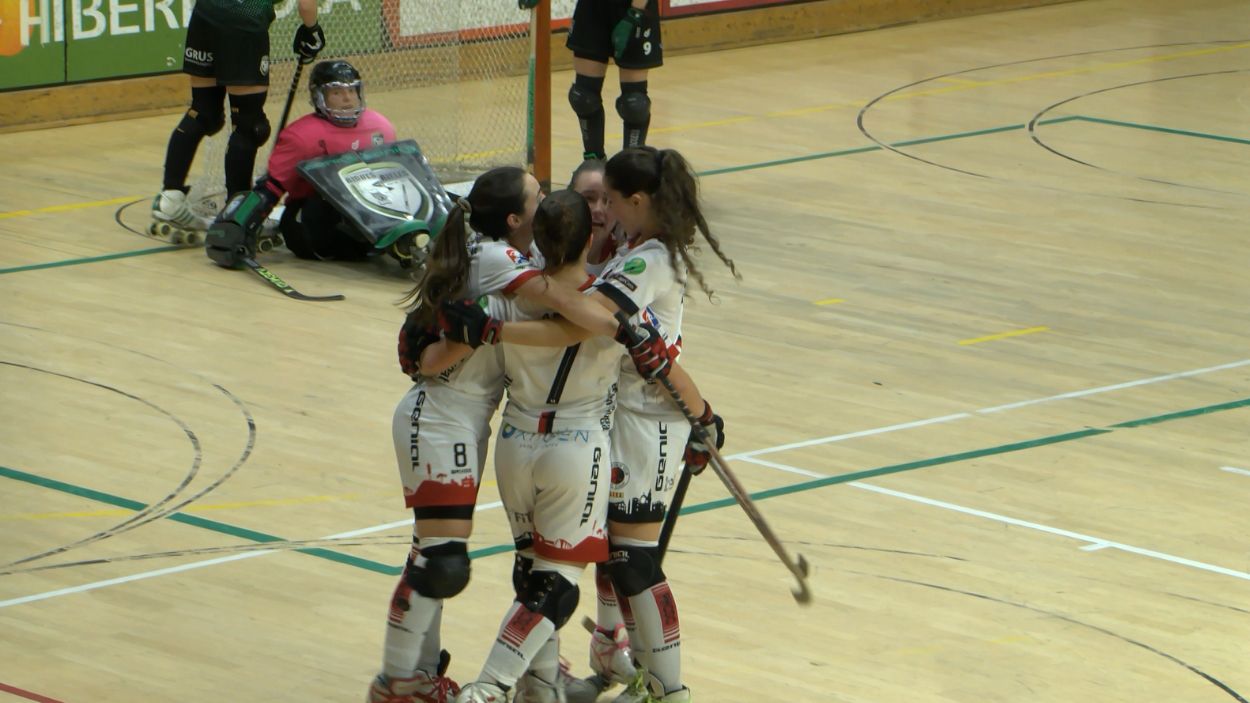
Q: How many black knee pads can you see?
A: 8